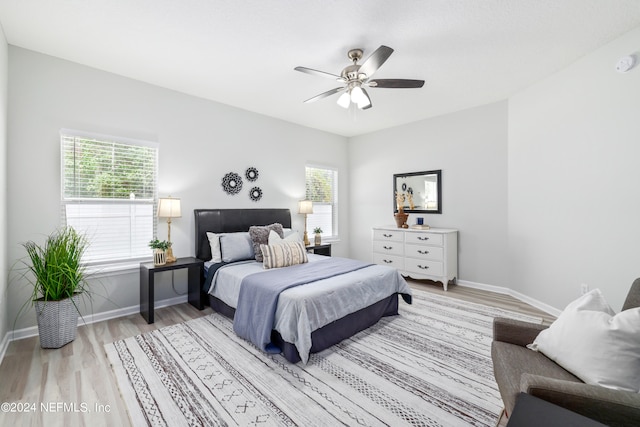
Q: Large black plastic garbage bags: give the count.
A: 0